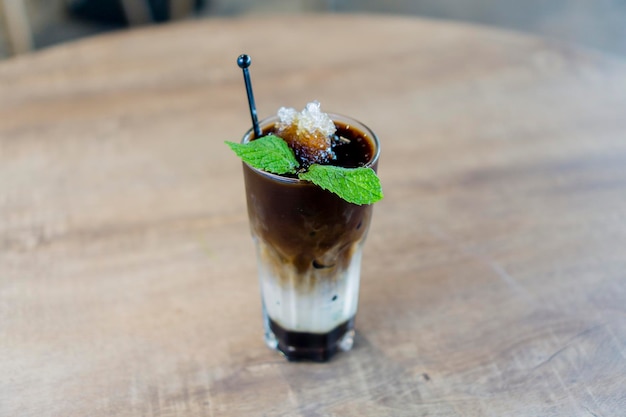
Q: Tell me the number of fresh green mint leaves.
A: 2